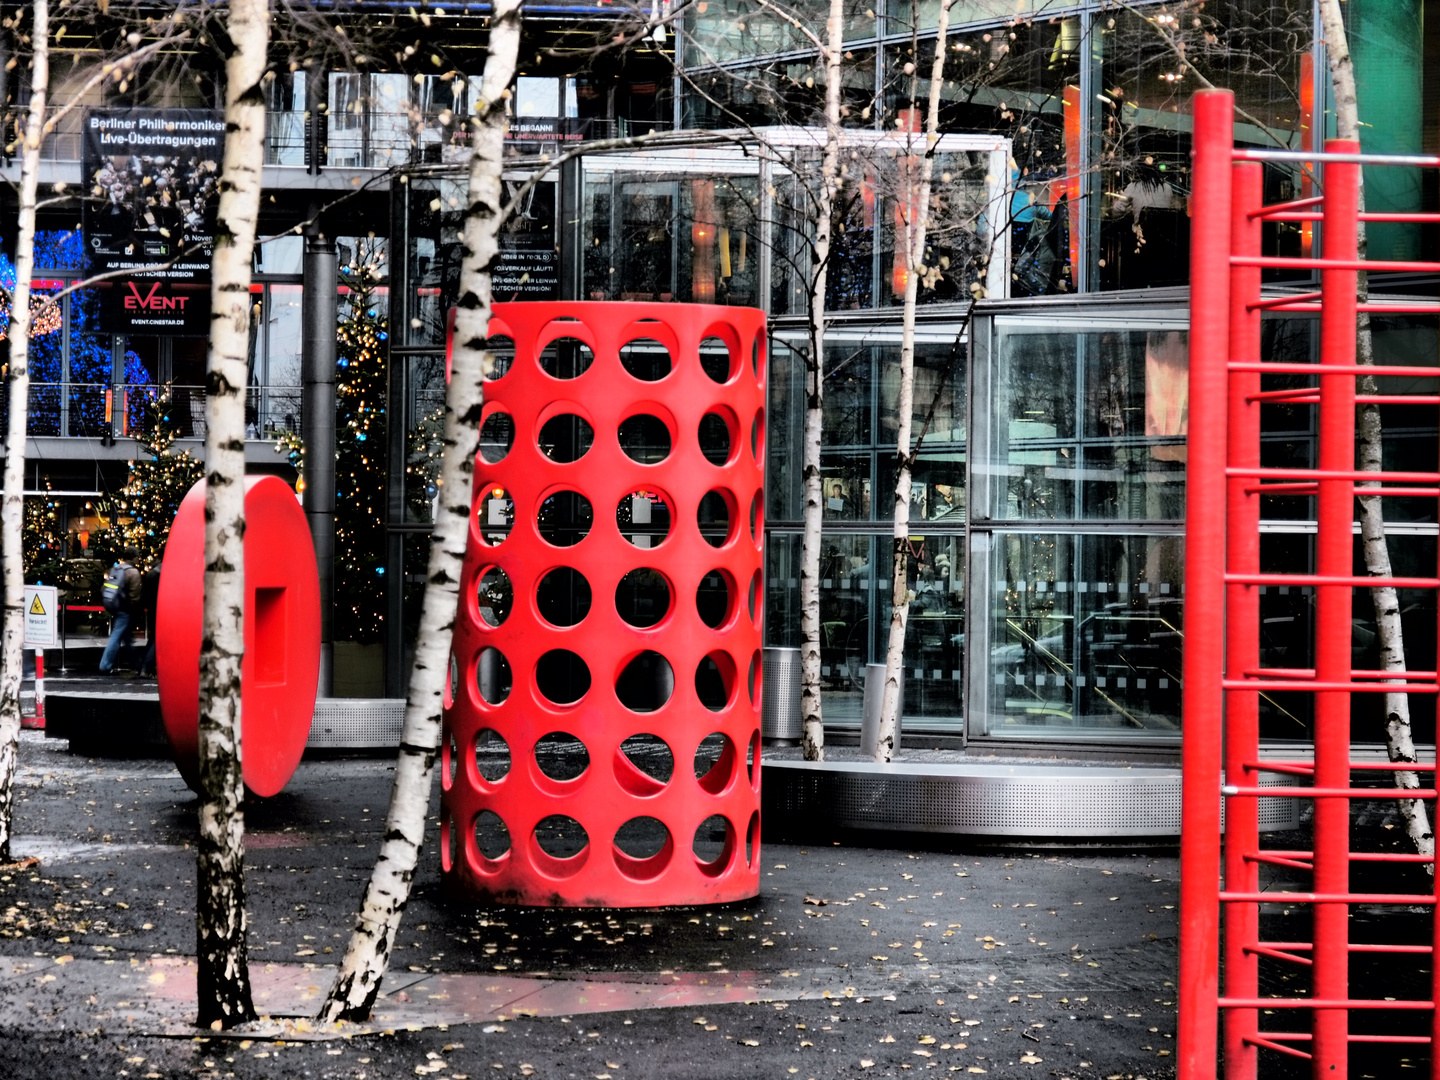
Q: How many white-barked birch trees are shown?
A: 6